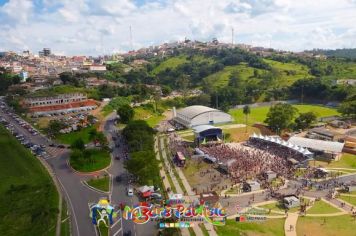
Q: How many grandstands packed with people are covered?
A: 1